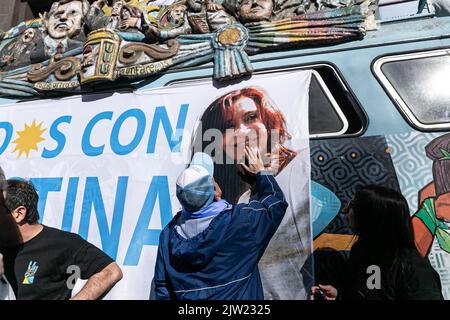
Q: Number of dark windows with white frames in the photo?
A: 2